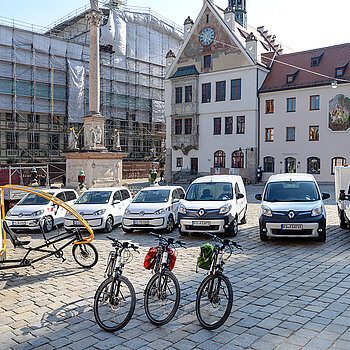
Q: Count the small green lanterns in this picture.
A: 3